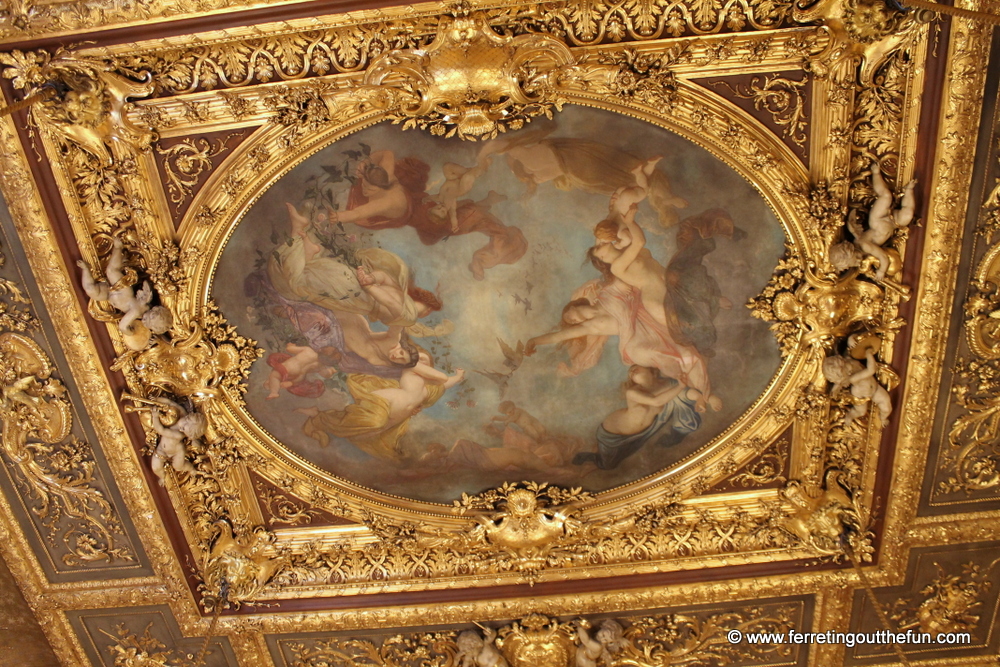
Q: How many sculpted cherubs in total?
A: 6